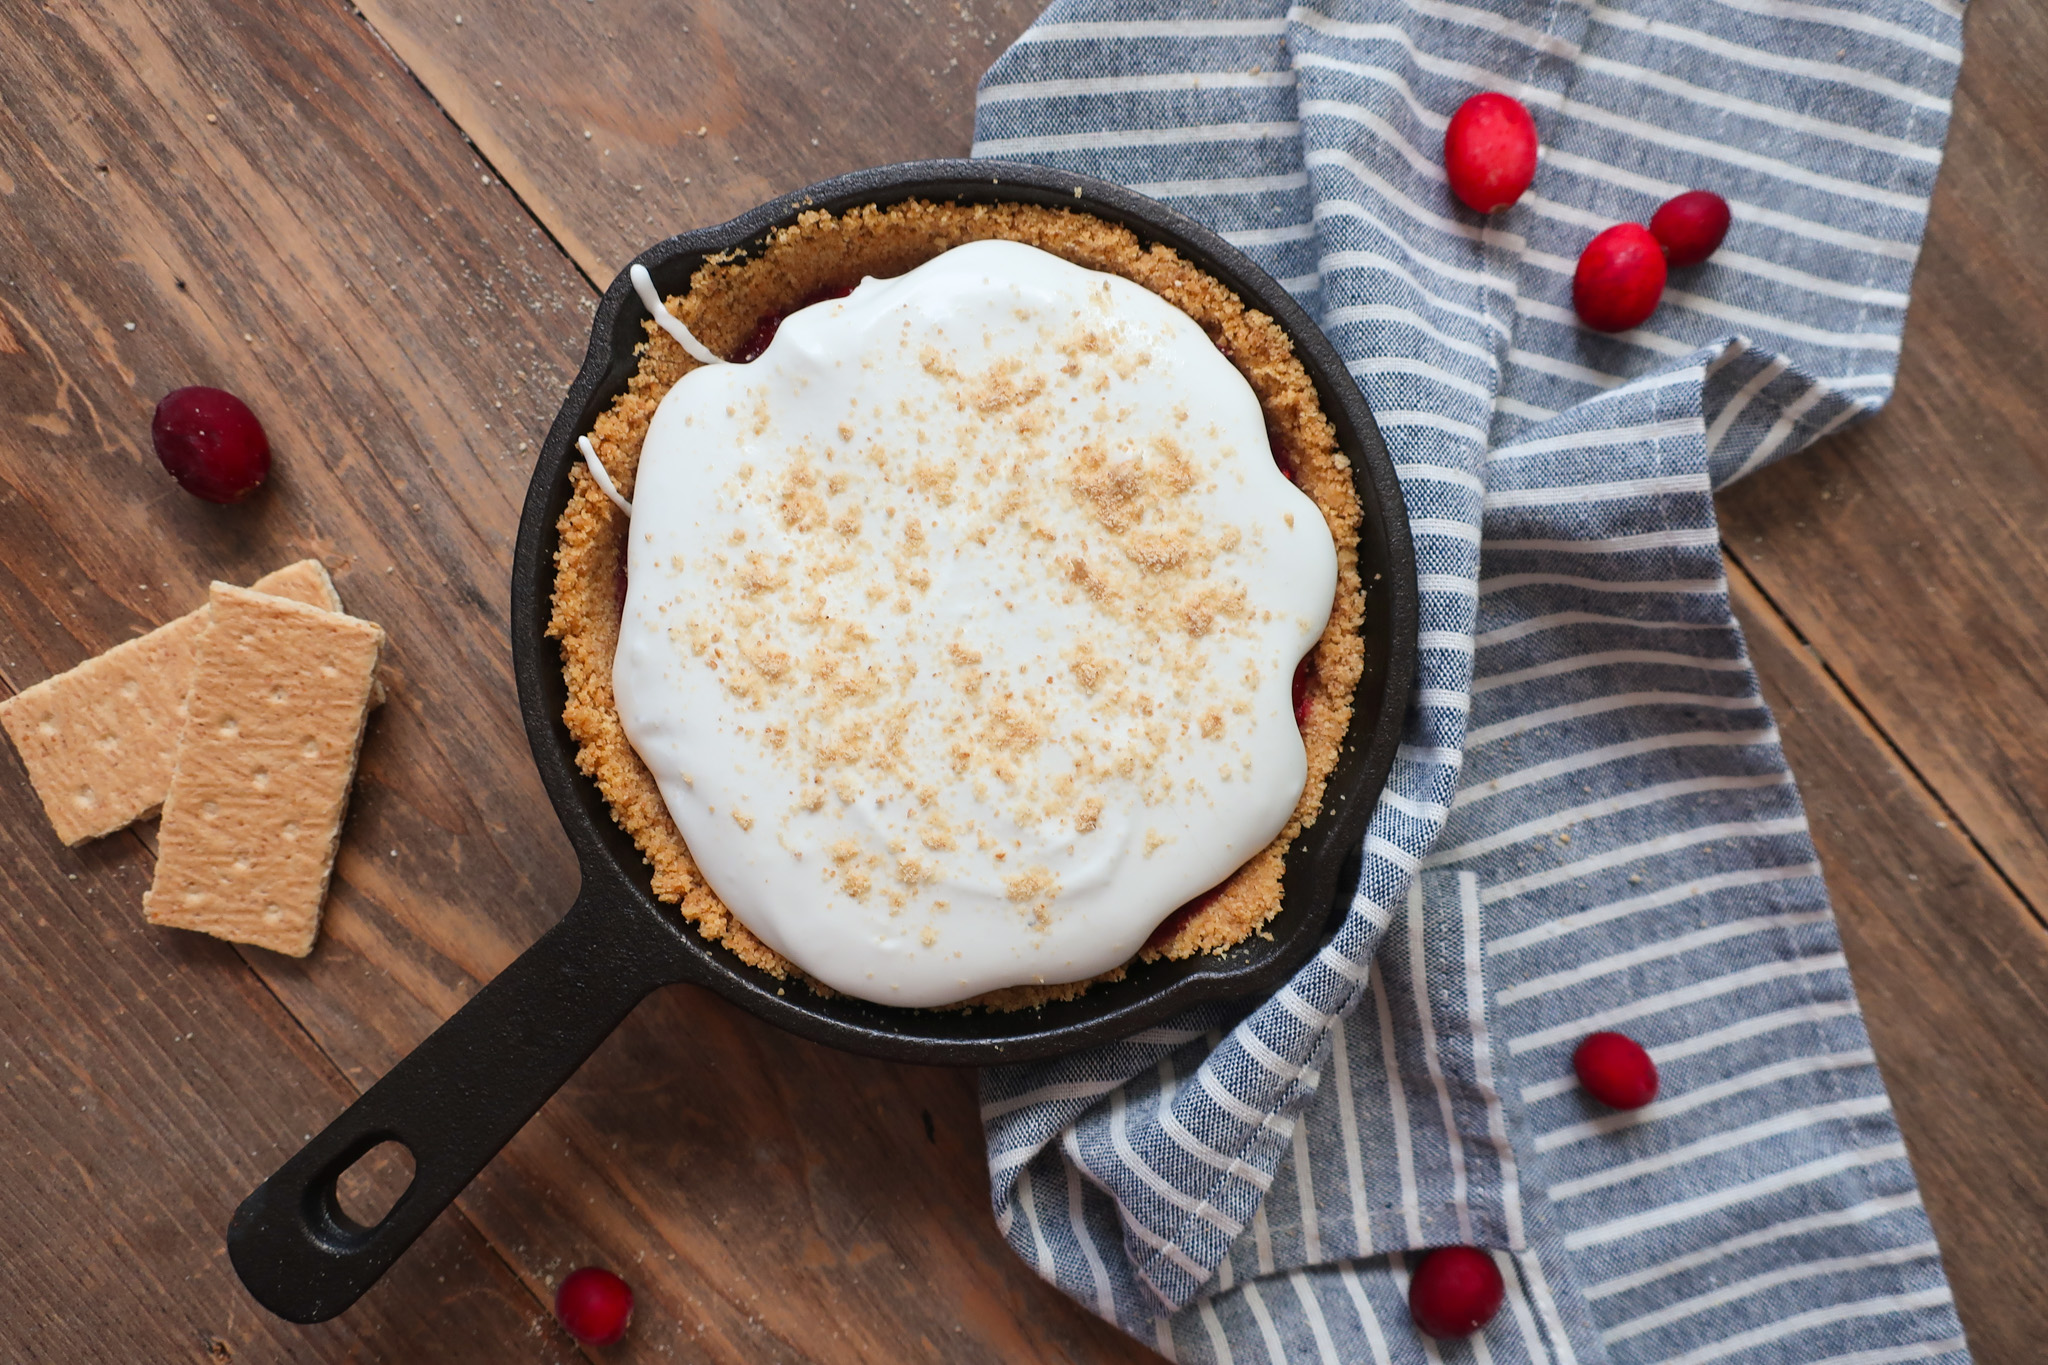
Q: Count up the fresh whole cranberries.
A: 7